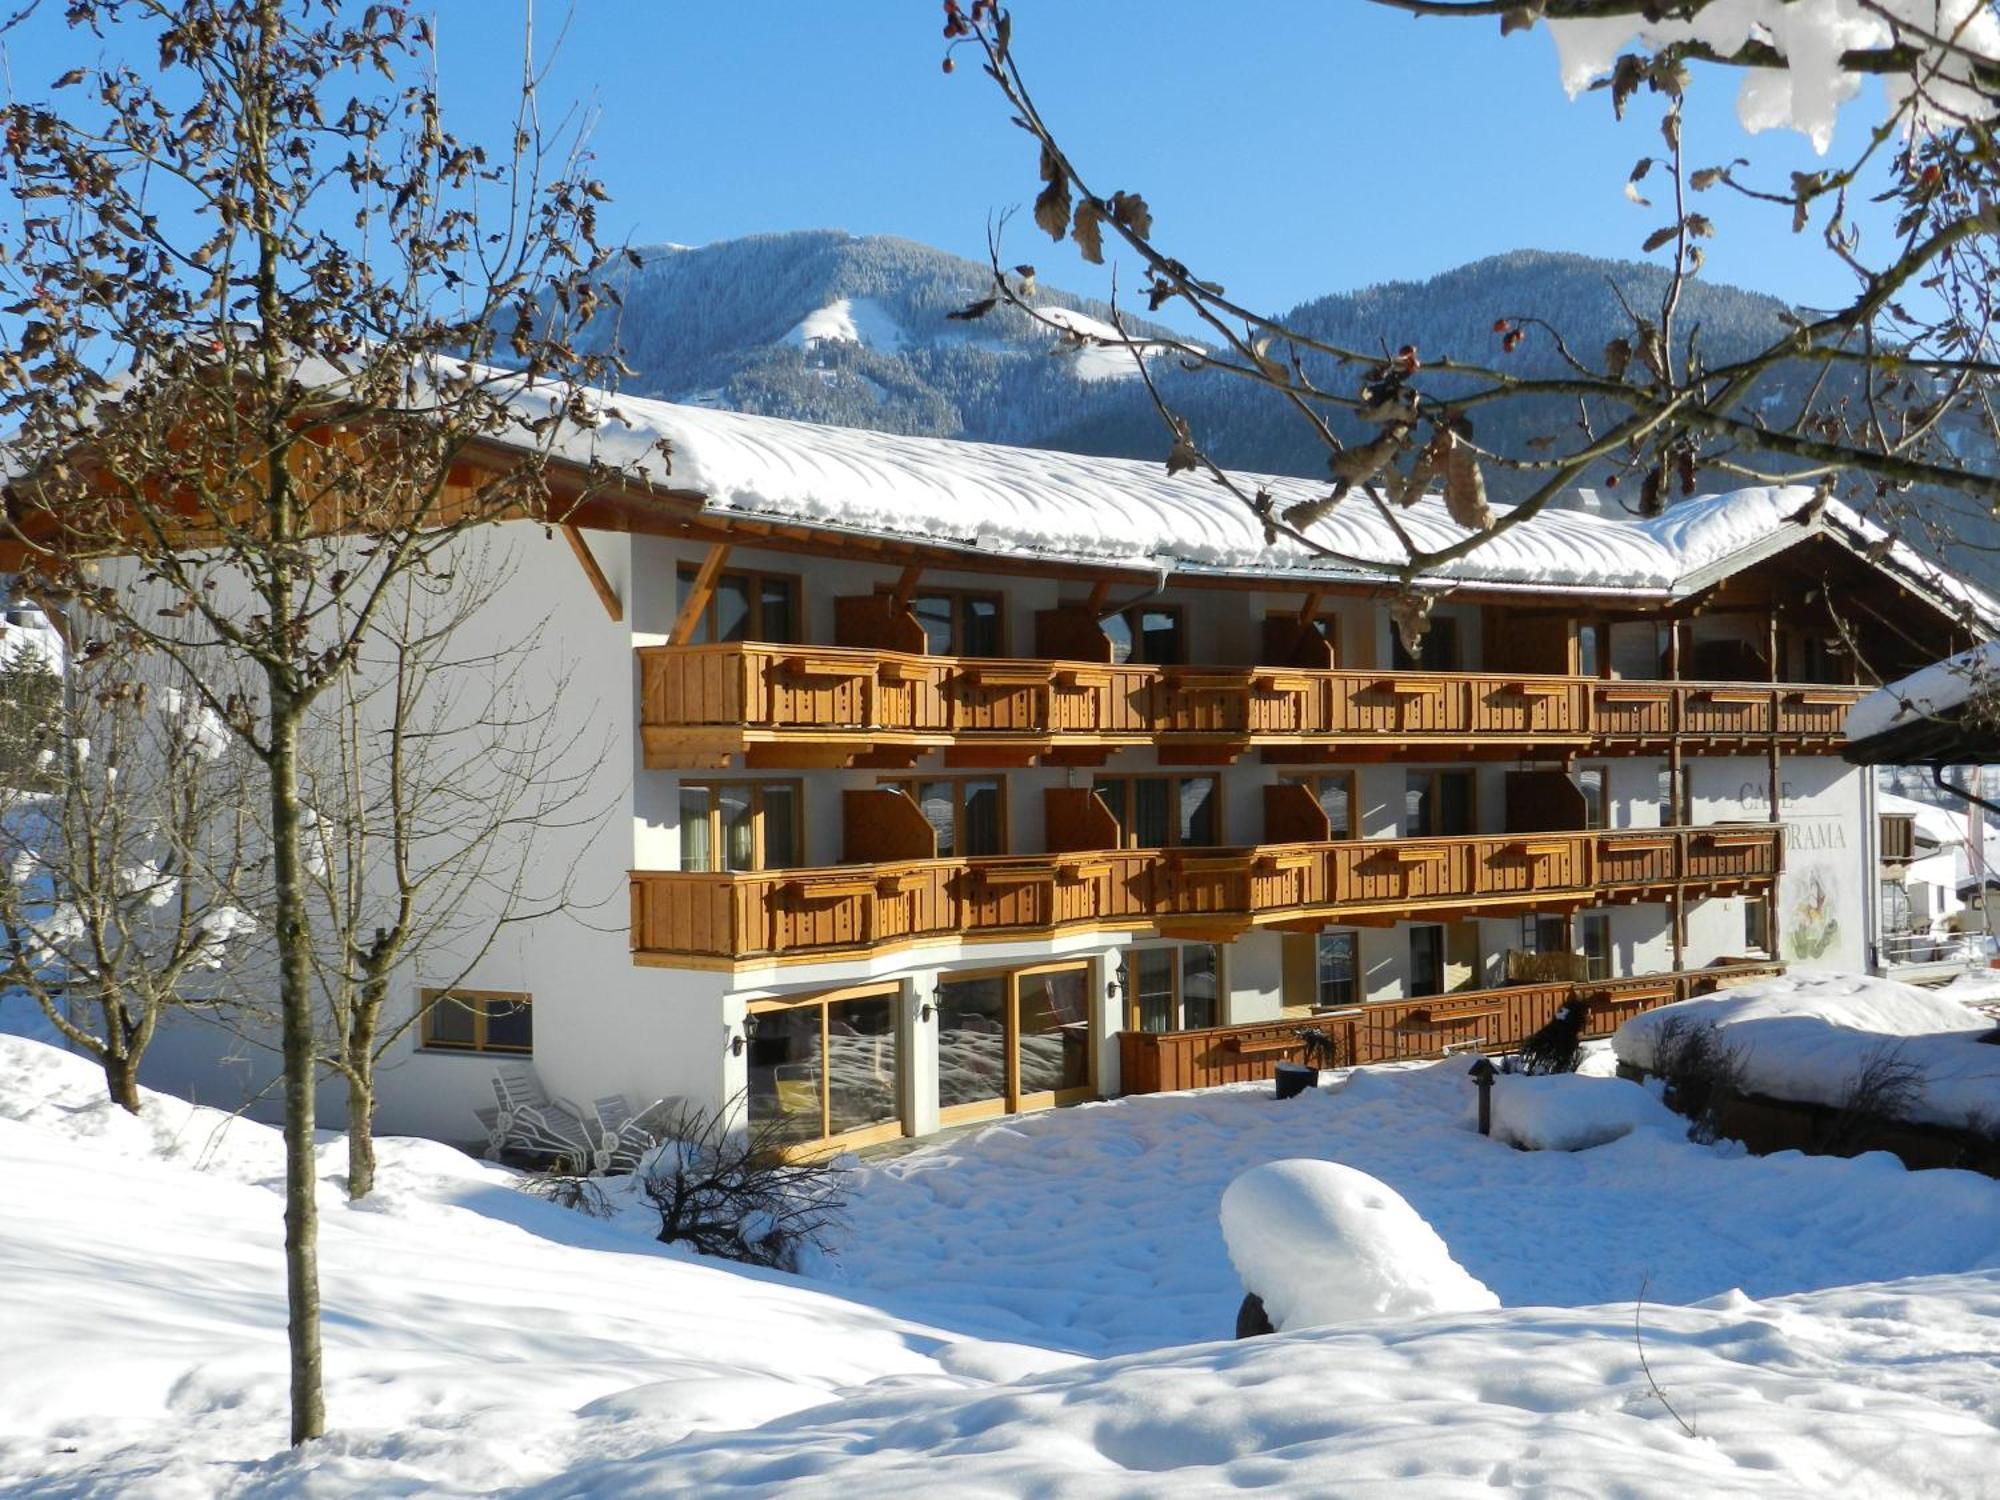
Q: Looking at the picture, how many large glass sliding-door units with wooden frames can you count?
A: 2